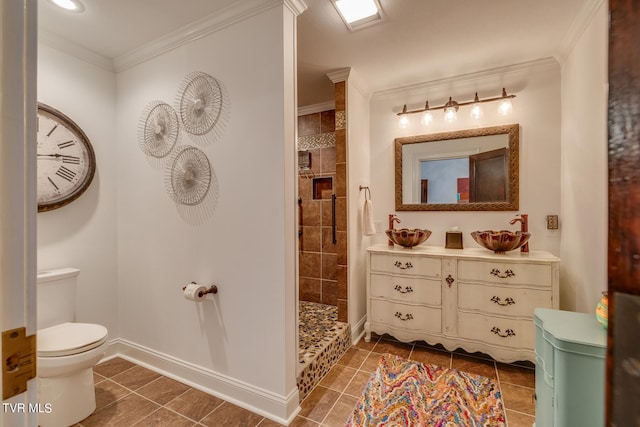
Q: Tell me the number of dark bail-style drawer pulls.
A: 6